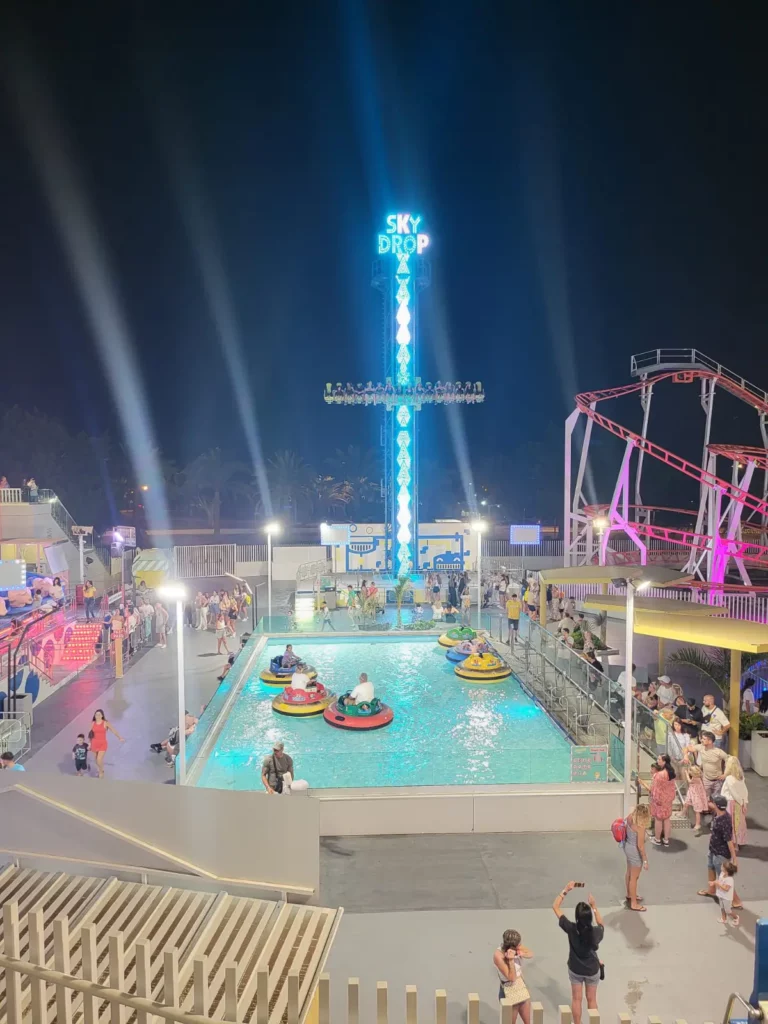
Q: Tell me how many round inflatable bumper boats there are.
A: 6